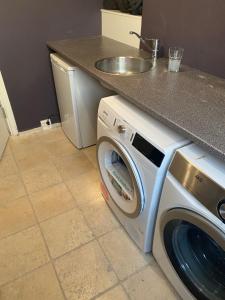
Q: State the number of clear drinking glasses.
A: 1